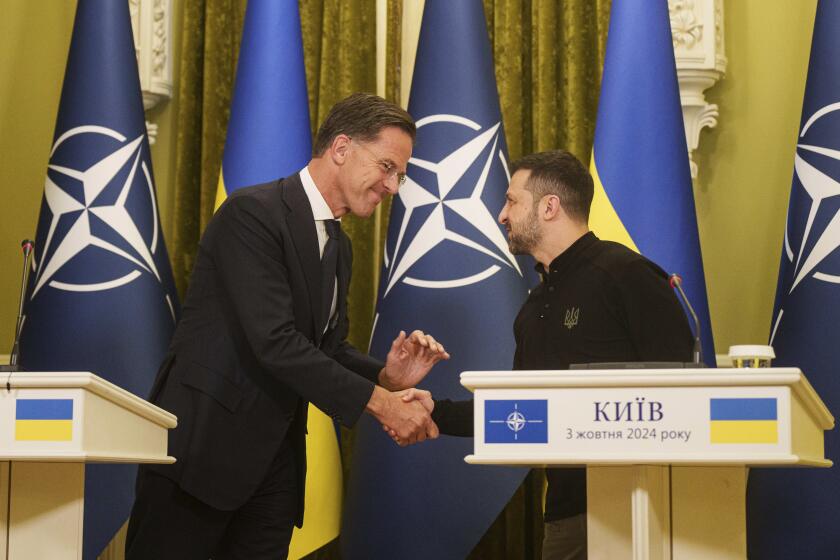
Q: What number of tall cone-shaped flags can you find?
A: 5